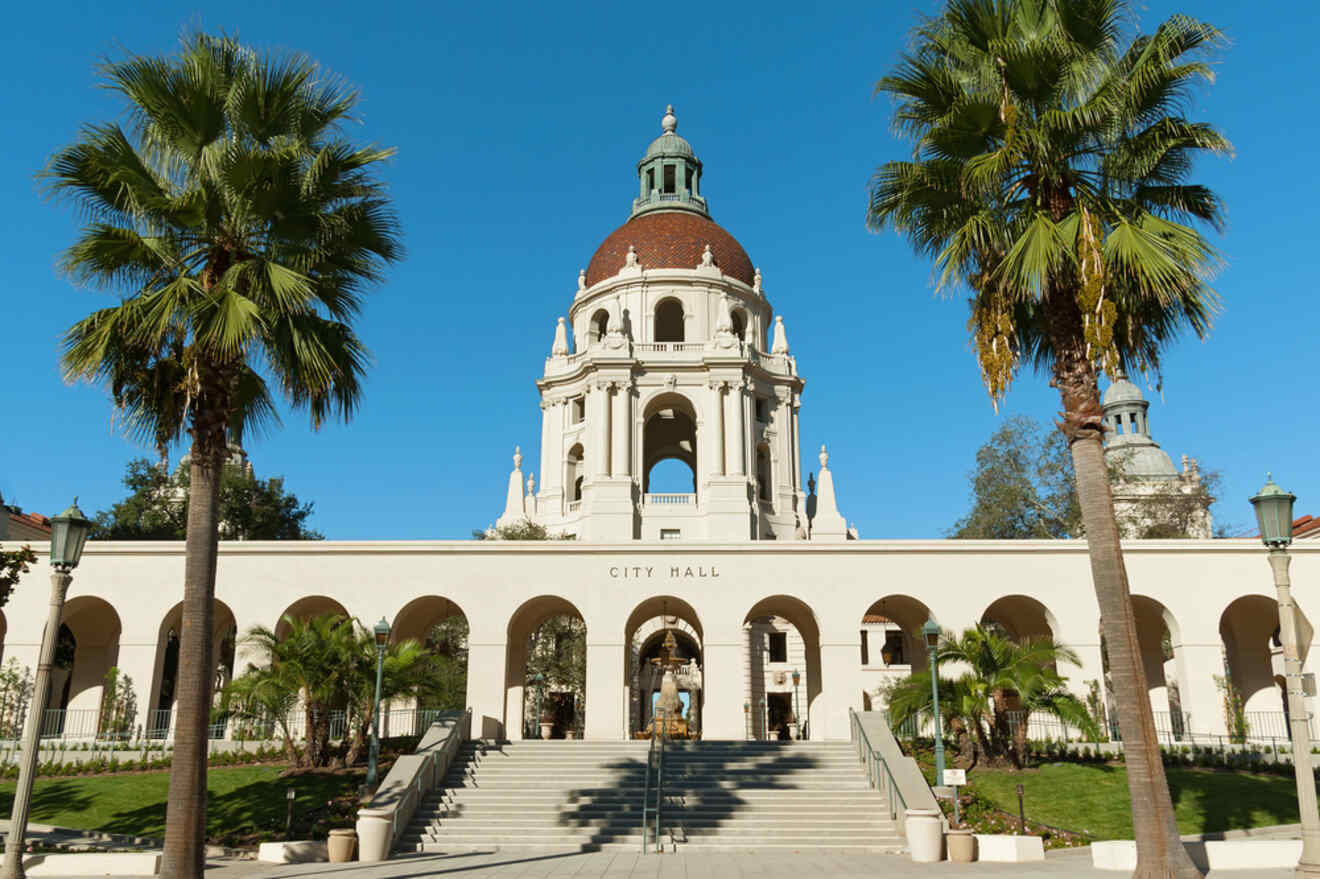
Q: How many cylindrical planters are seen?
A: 4